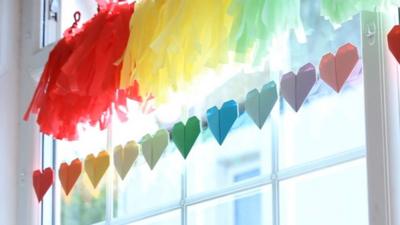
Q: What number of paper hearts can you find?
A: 11